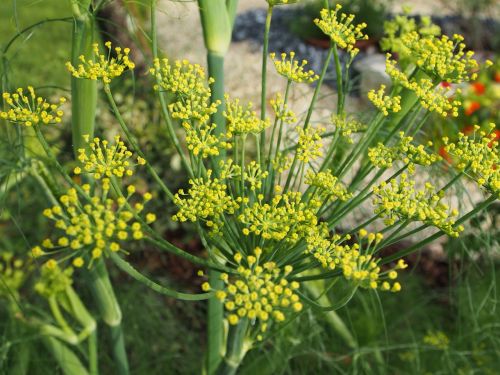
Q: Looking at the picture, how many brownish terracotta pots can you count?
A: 1